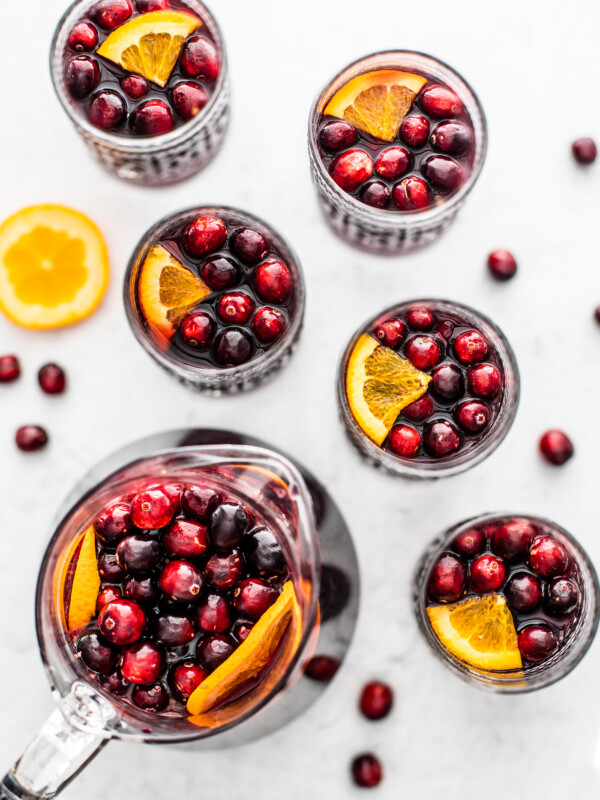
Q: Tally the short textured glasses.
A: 5